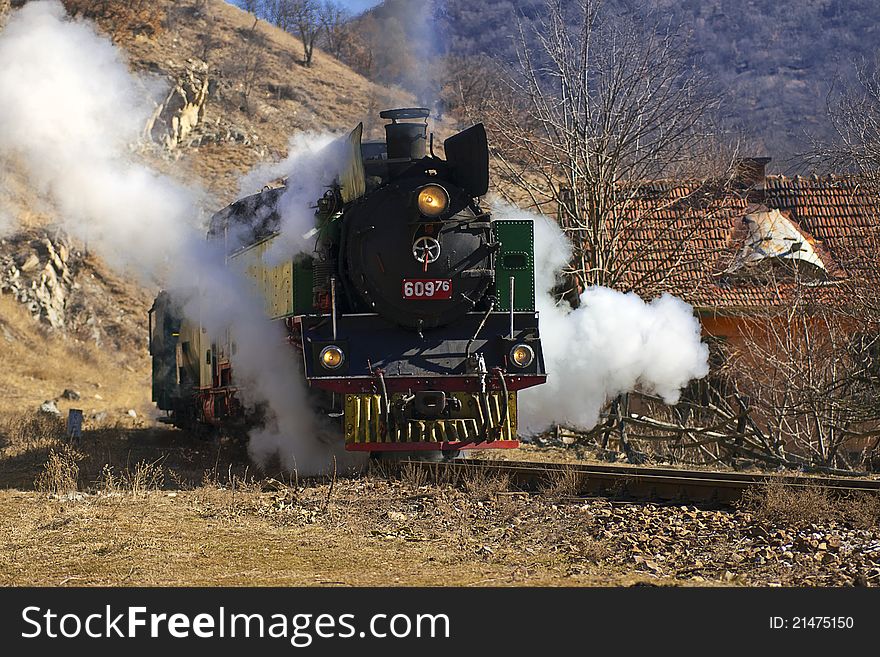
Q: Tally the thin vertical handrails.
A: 2